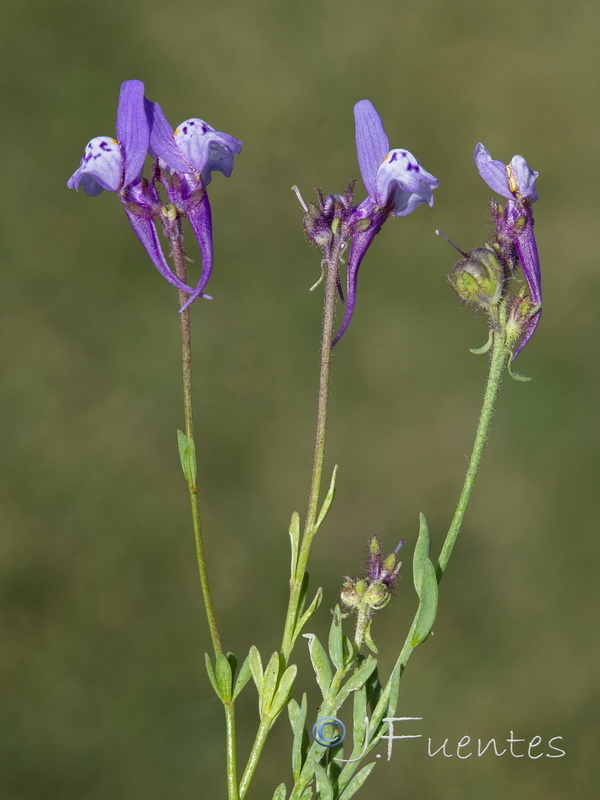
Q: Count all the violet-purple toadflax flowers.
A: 4